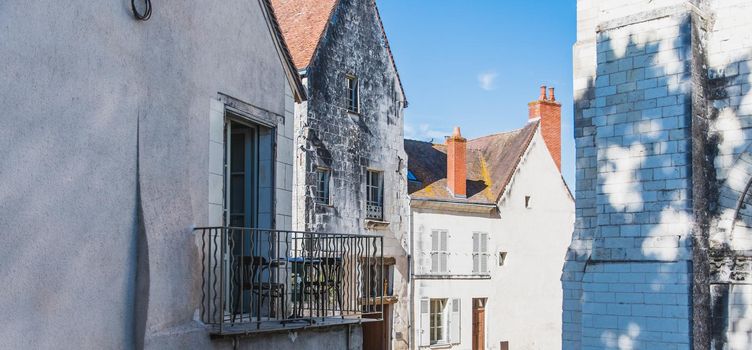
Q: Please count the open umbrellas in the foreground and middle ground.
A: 0